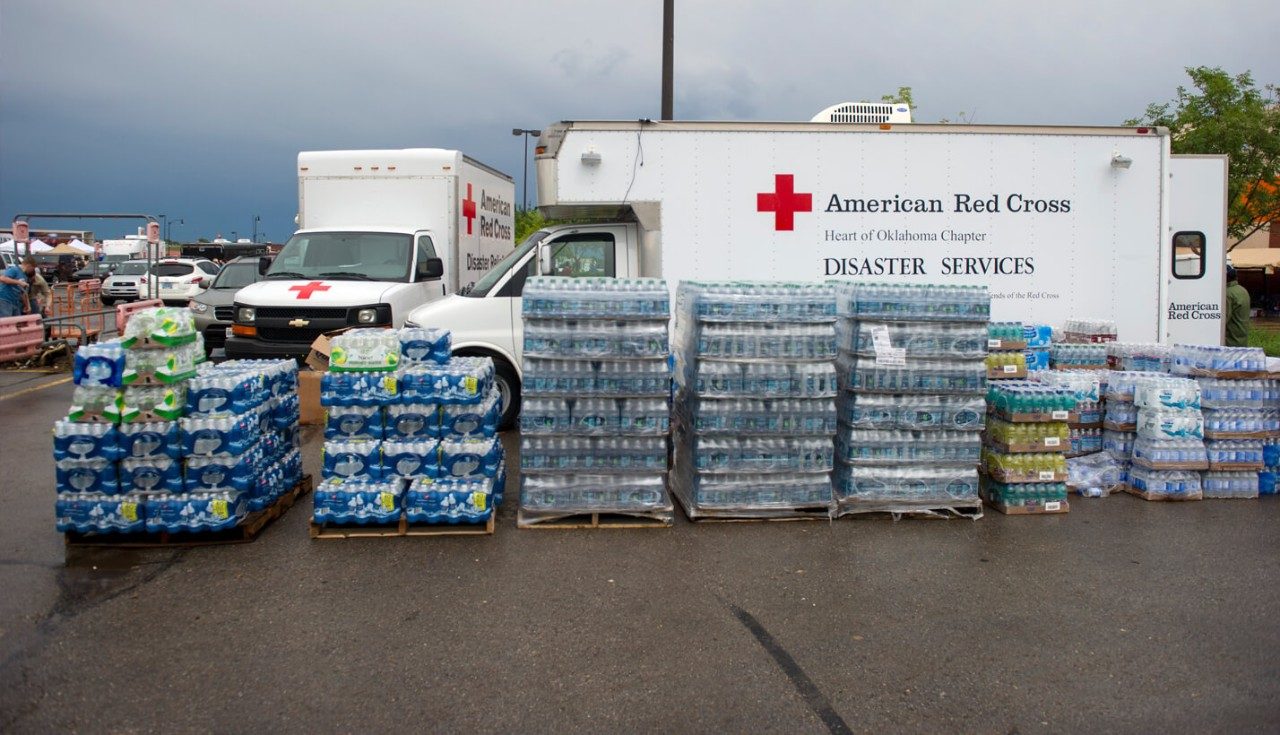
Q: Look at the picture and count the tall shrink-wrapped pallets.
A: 3